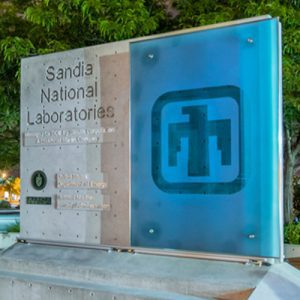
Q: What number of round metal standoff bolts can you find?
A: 4